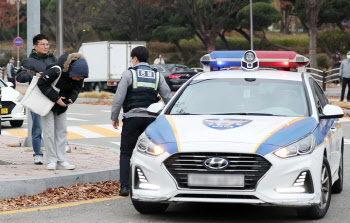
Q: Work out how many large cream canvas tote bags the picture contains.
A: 1